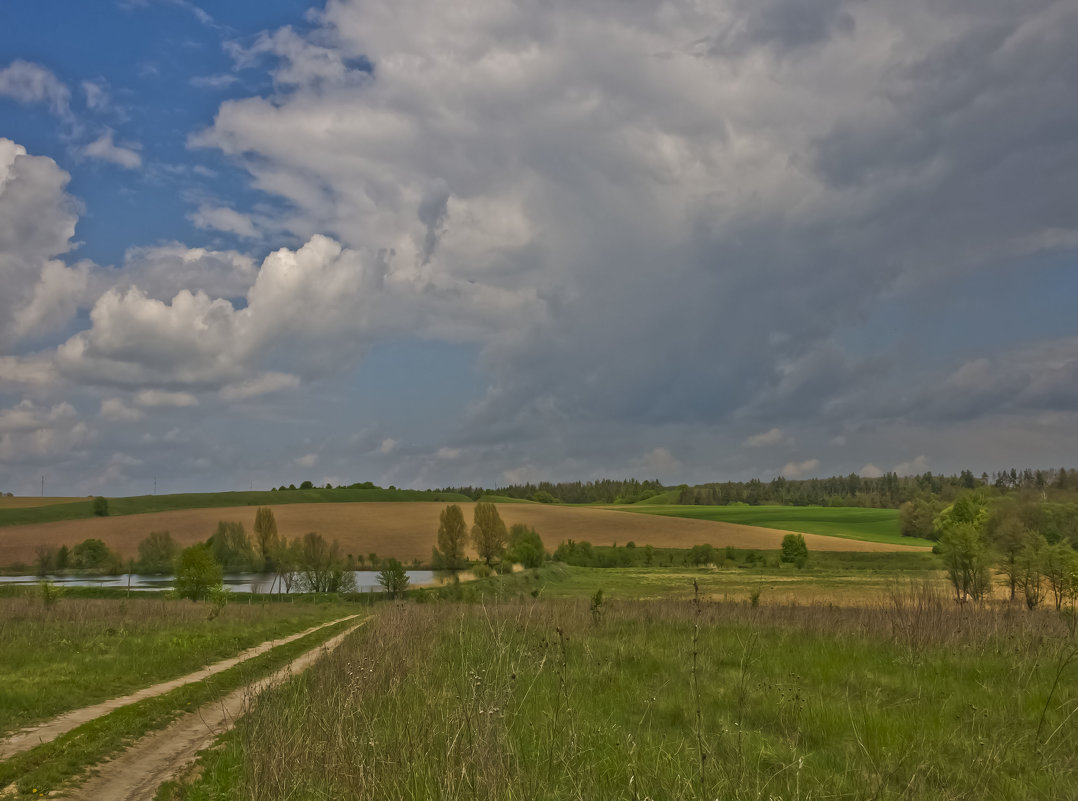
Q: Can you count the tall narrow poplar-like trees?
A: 3